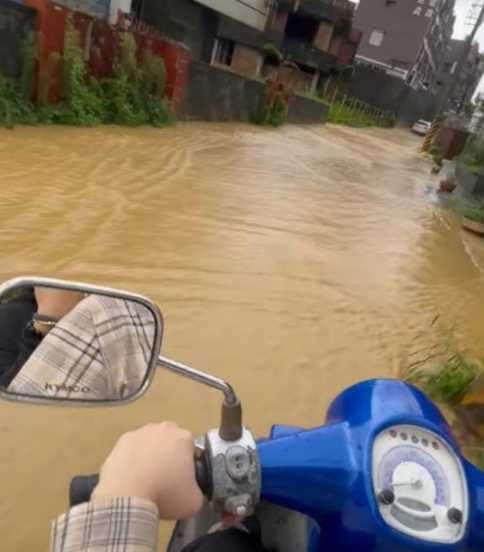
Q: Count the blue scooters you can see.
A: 1